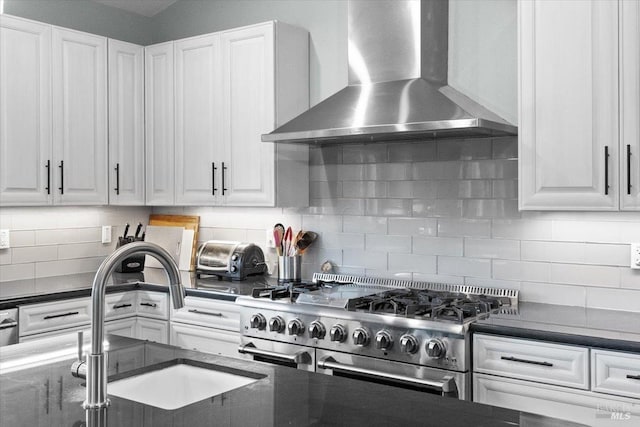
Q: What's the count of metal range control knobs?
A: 9